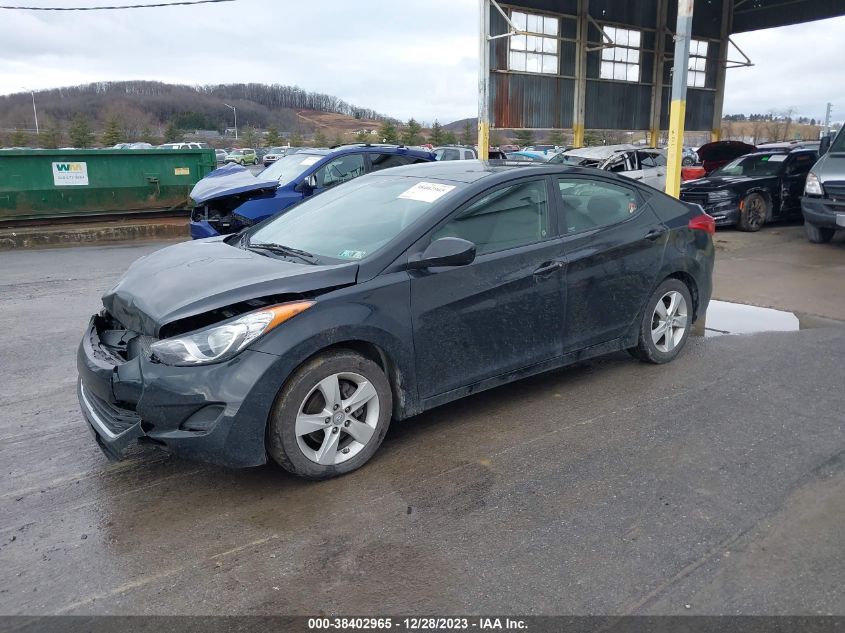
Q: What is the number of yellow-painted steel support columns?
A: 5